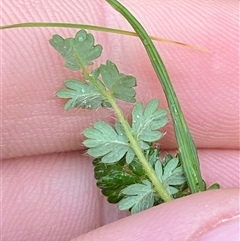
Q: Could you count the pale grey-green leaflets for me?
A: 7